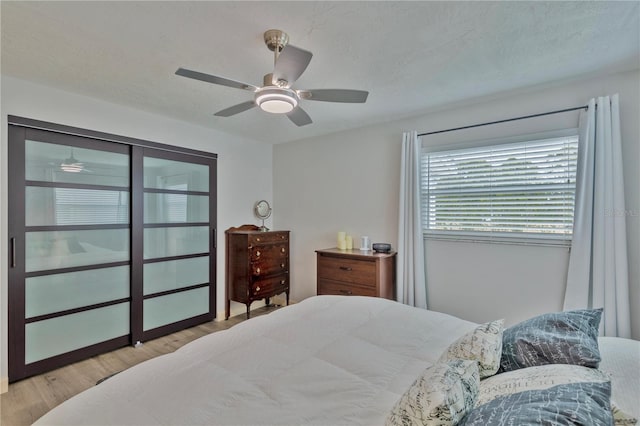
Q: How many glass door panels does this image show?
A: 10